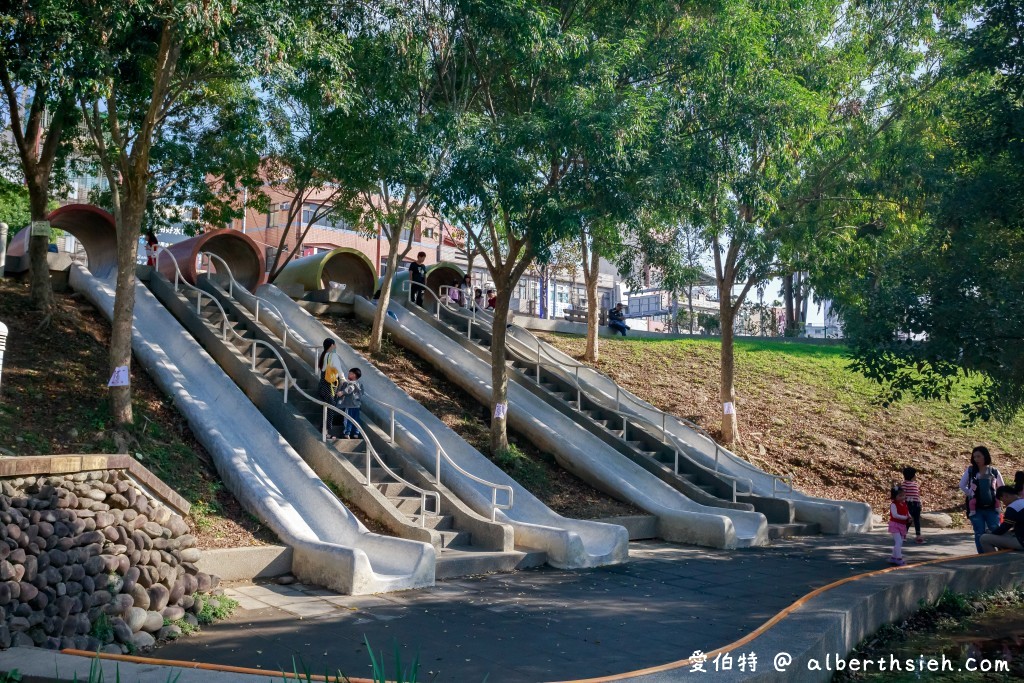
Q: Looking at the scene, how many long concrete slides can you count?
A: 4